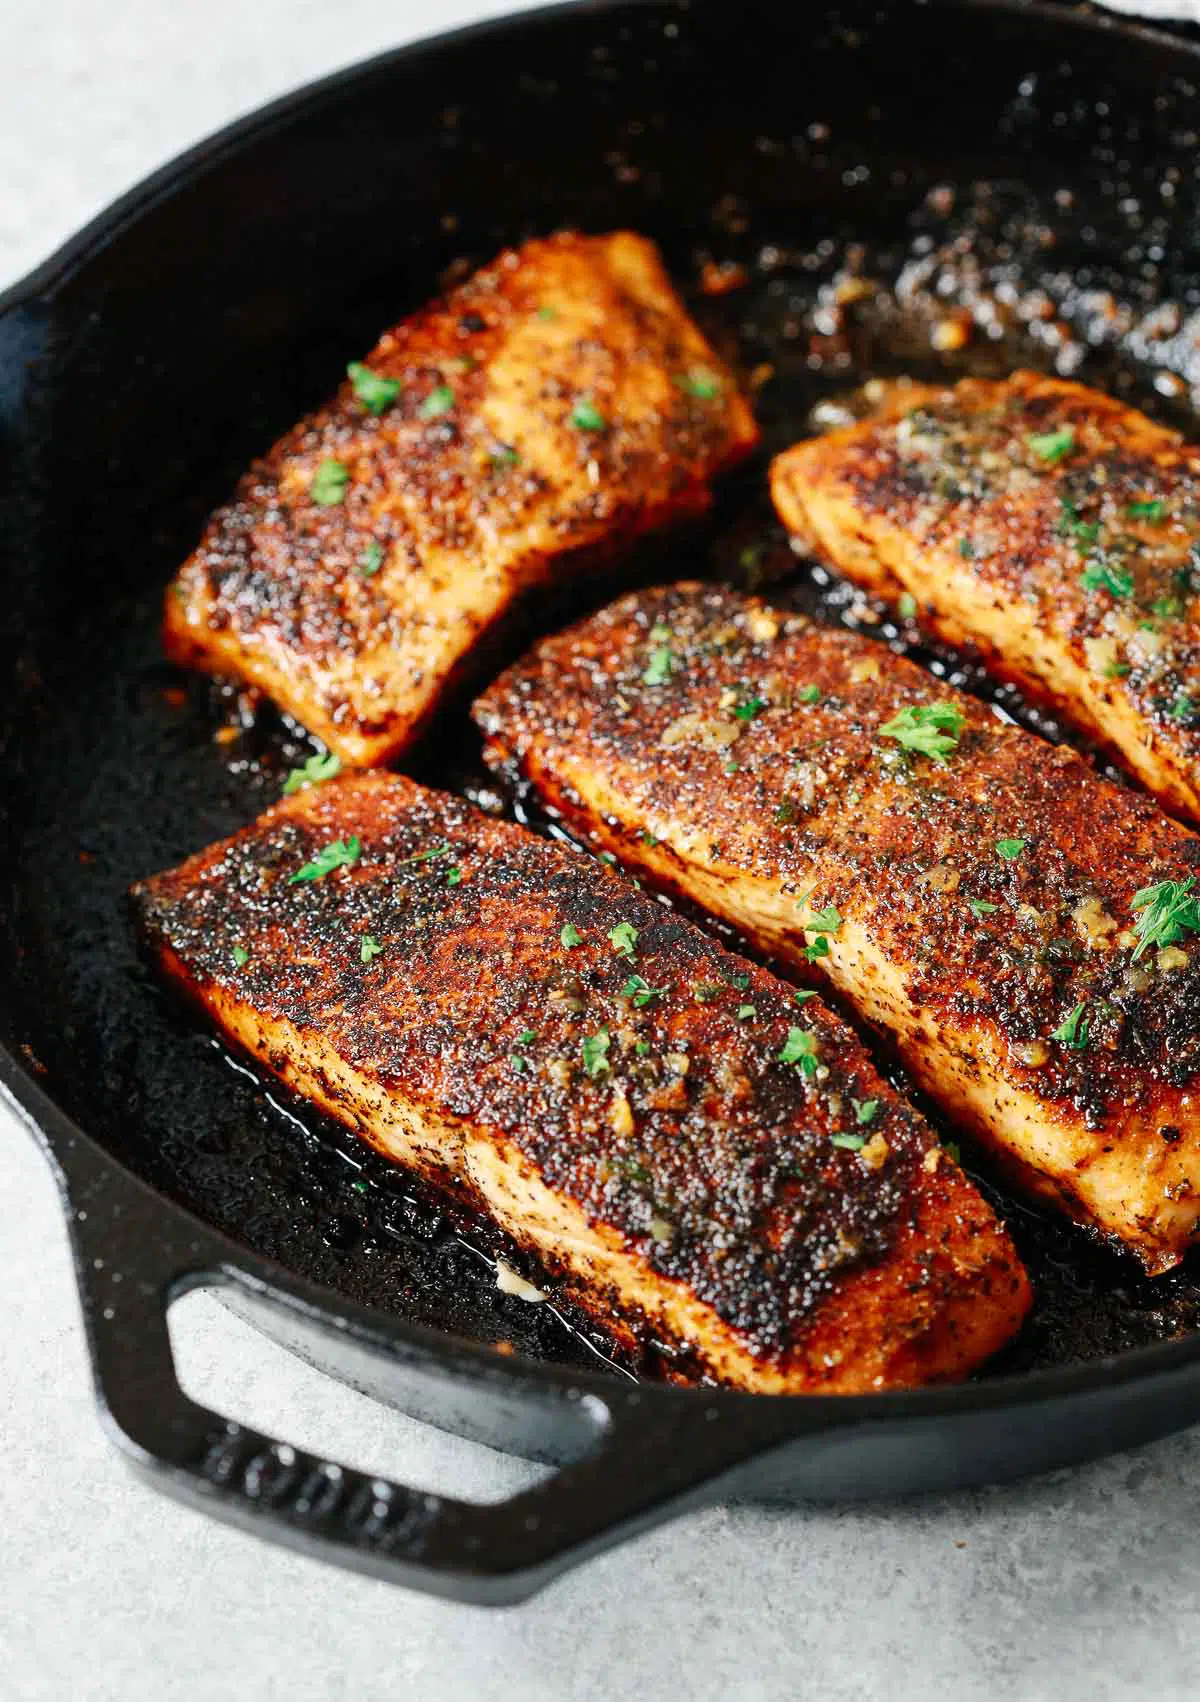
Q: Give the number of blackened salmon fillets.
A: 4